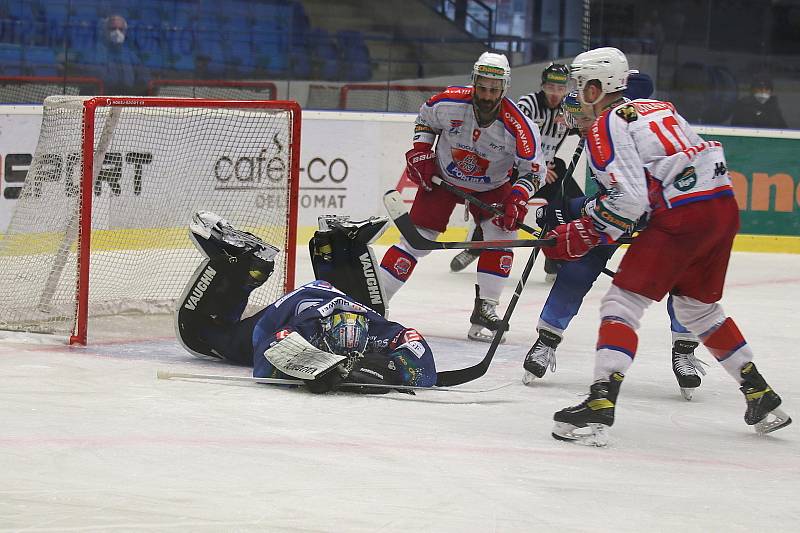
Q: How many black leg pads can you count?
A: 2